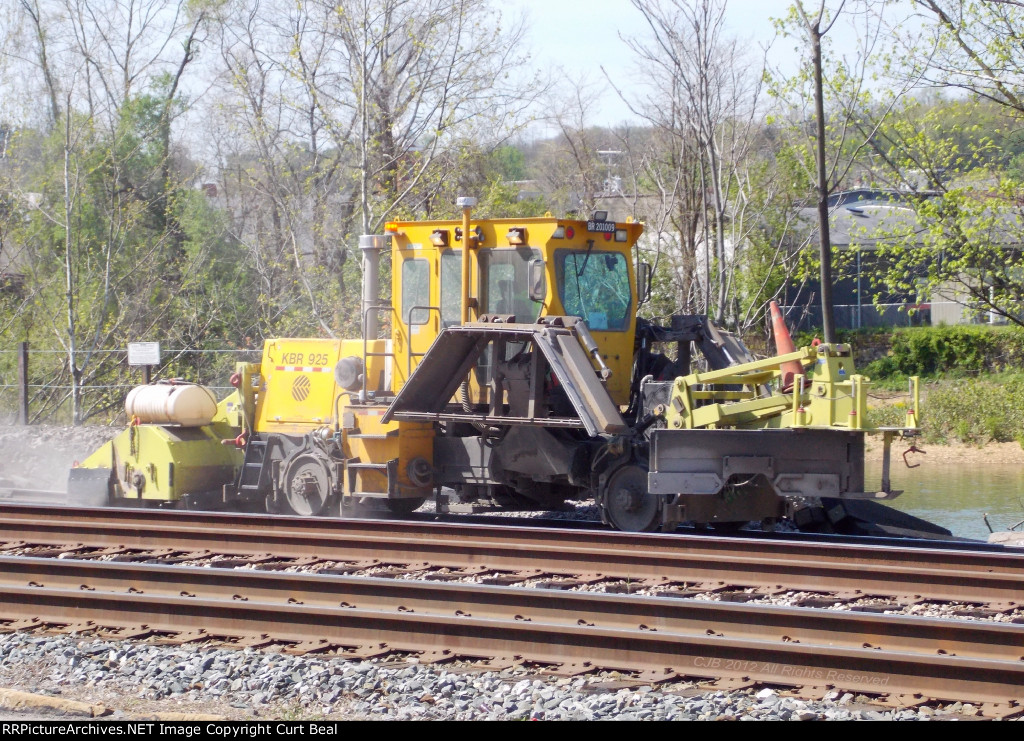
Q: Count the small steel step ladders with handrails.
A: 2